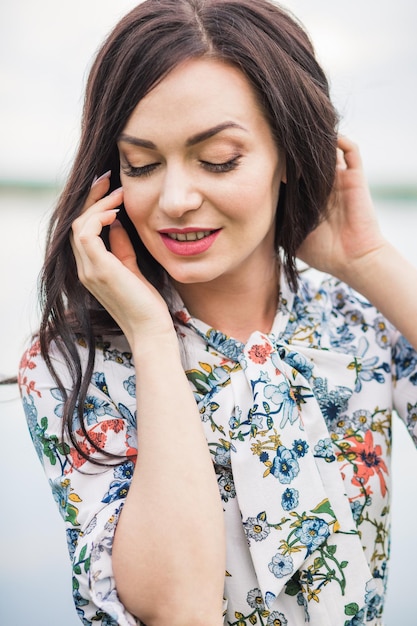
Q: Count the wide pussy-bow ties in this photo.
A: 1